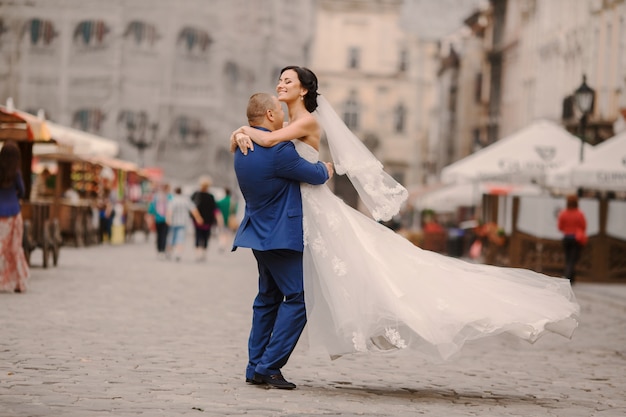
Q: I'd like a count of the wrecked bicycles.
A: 0